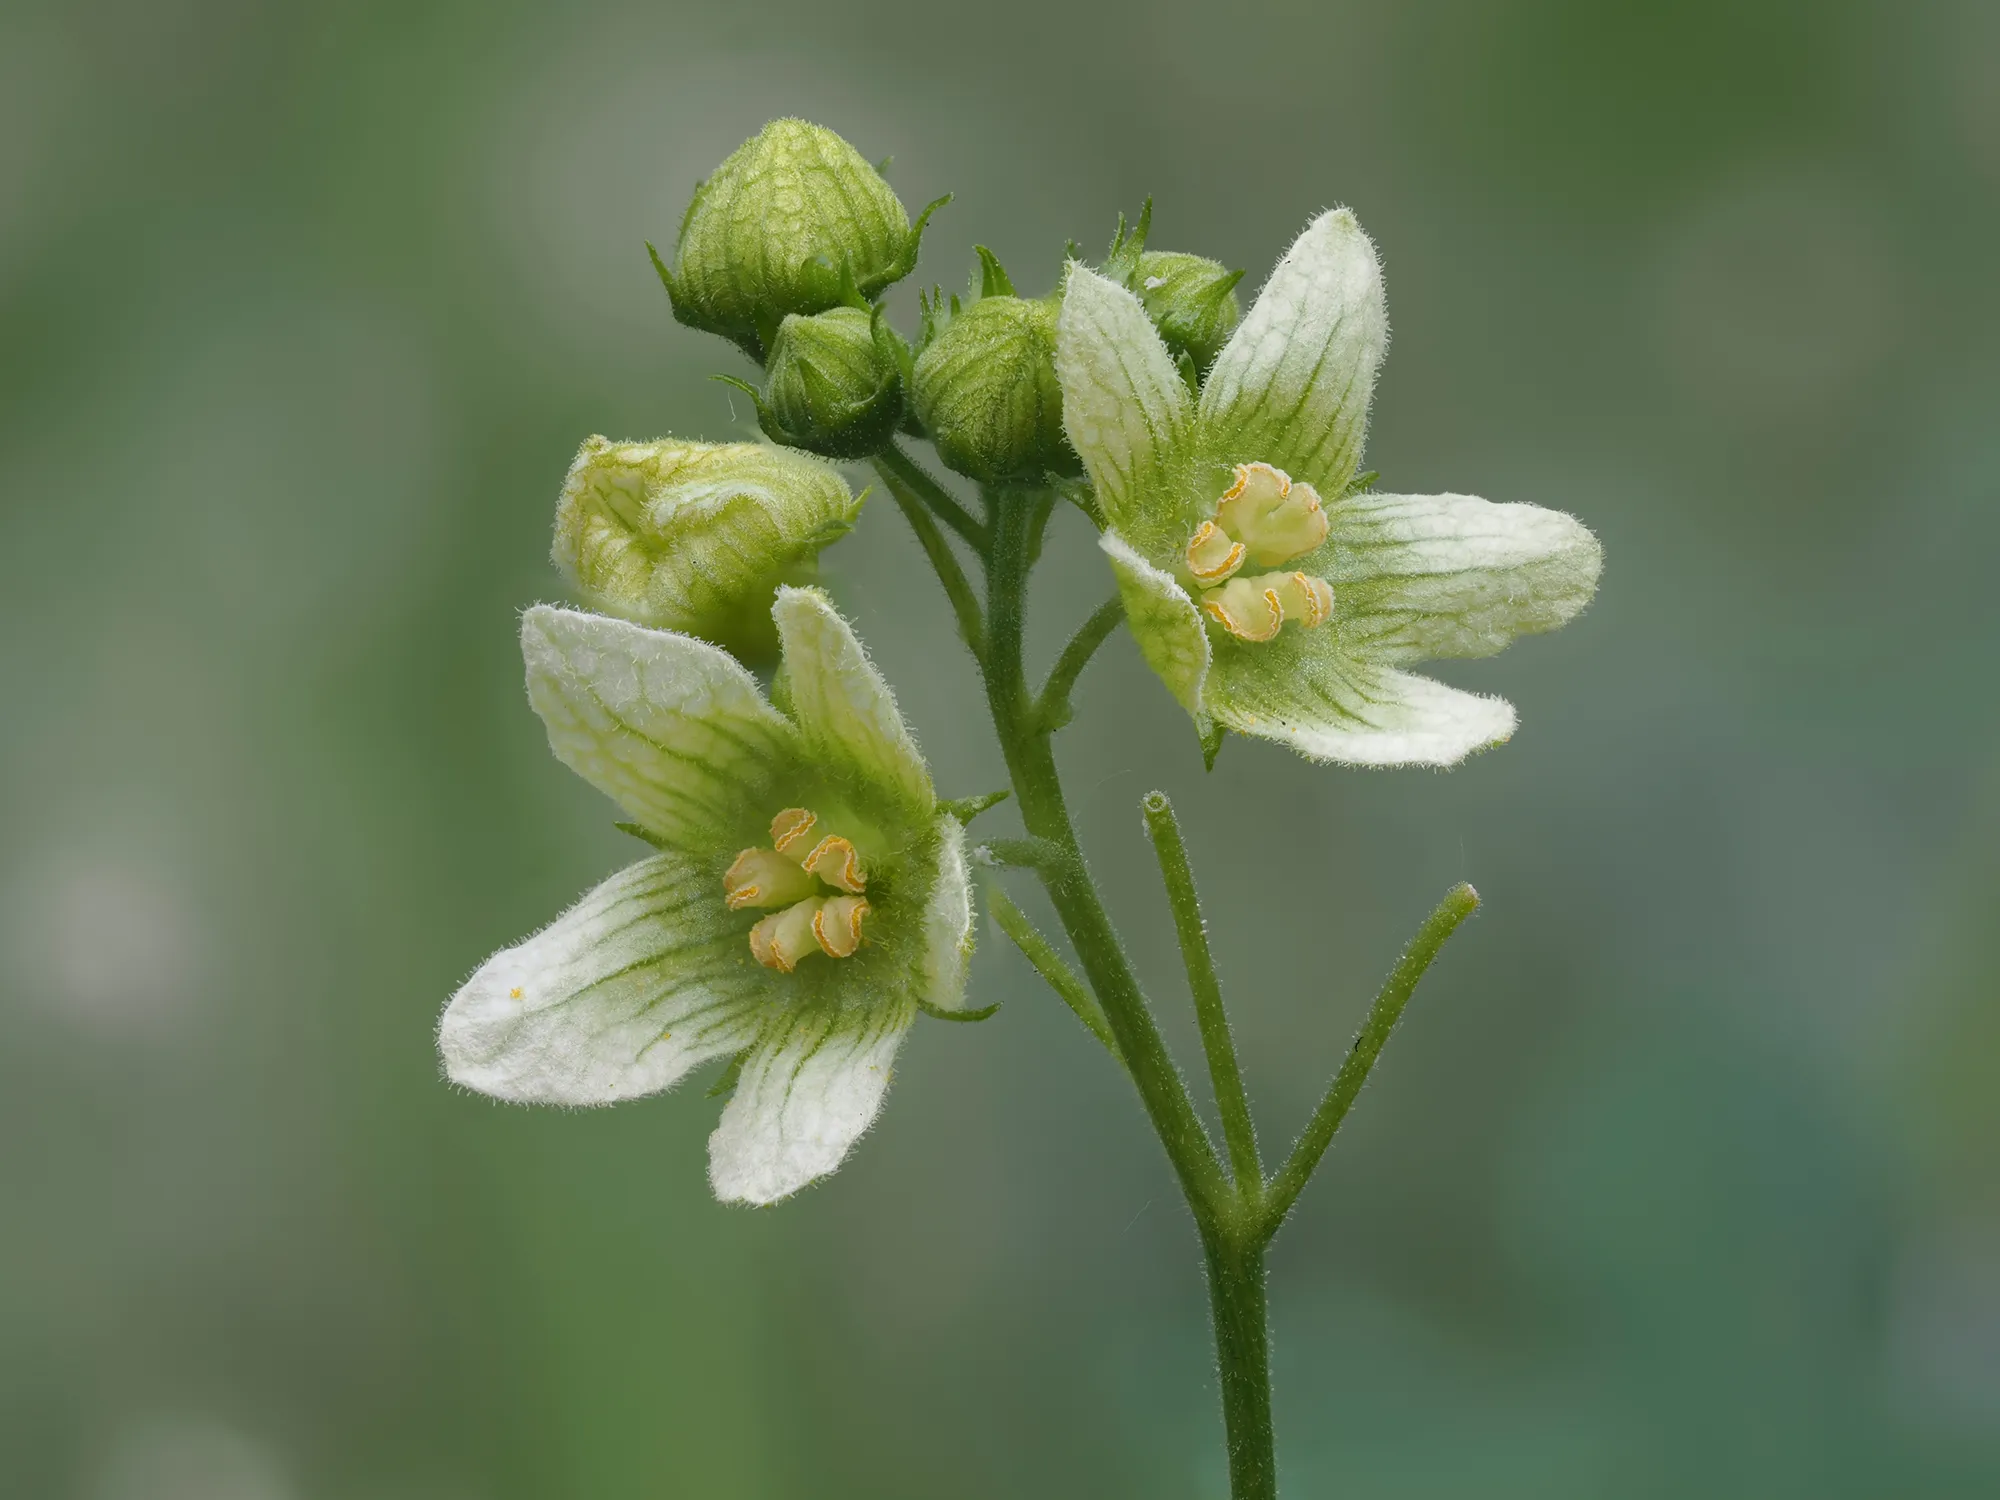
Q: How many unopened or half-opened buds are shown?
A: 5